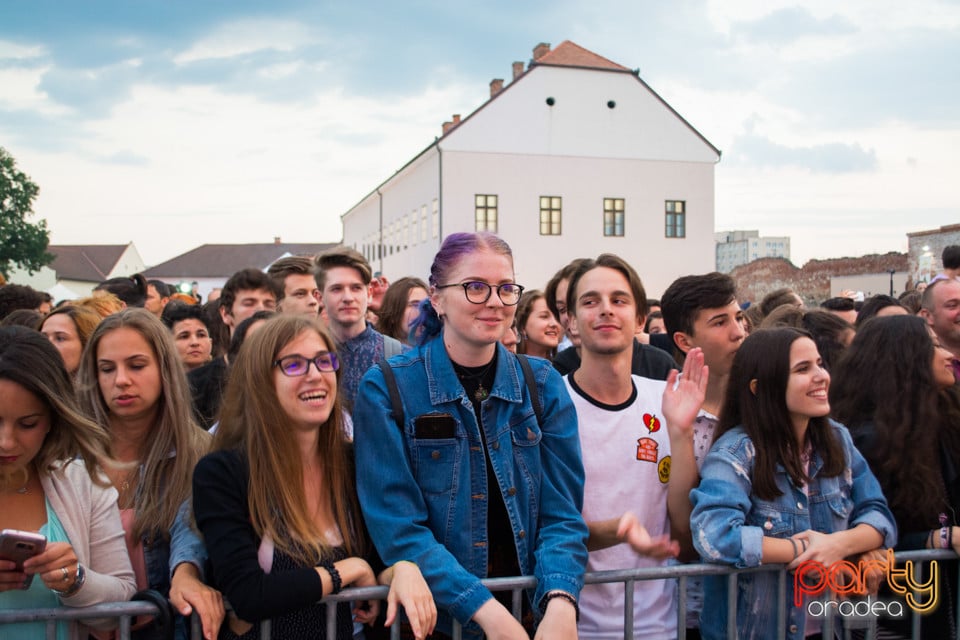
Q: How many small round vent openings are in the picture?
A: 2